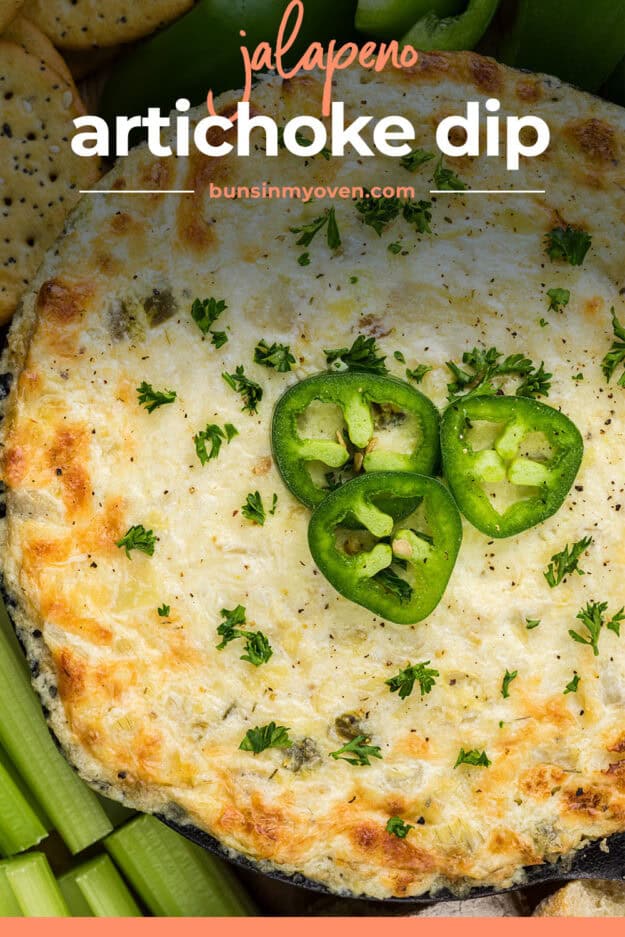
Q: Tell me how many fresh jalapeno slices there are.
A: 3